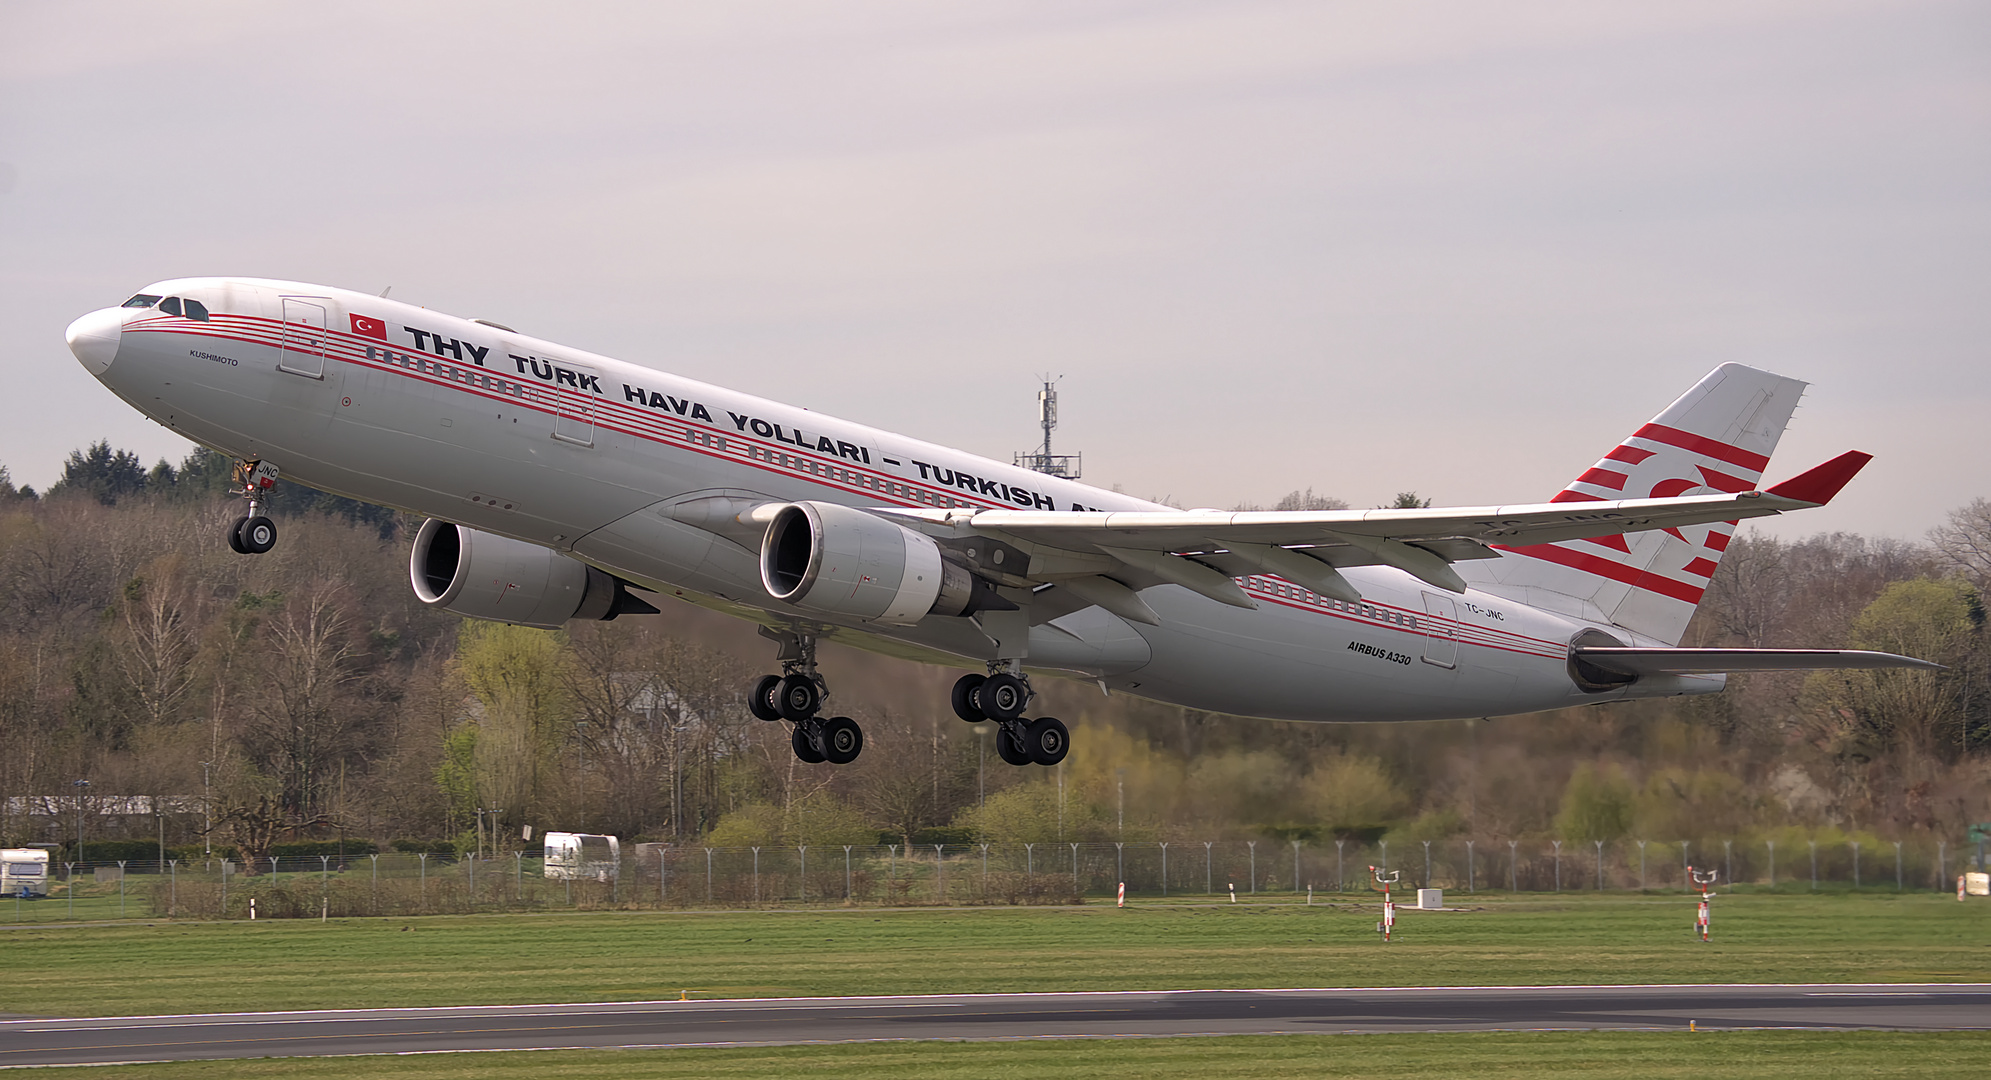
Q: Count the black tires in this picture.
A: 10